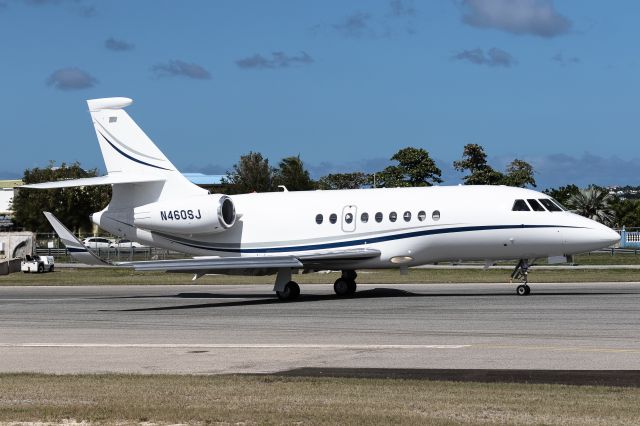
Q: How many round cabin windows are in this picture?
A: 9